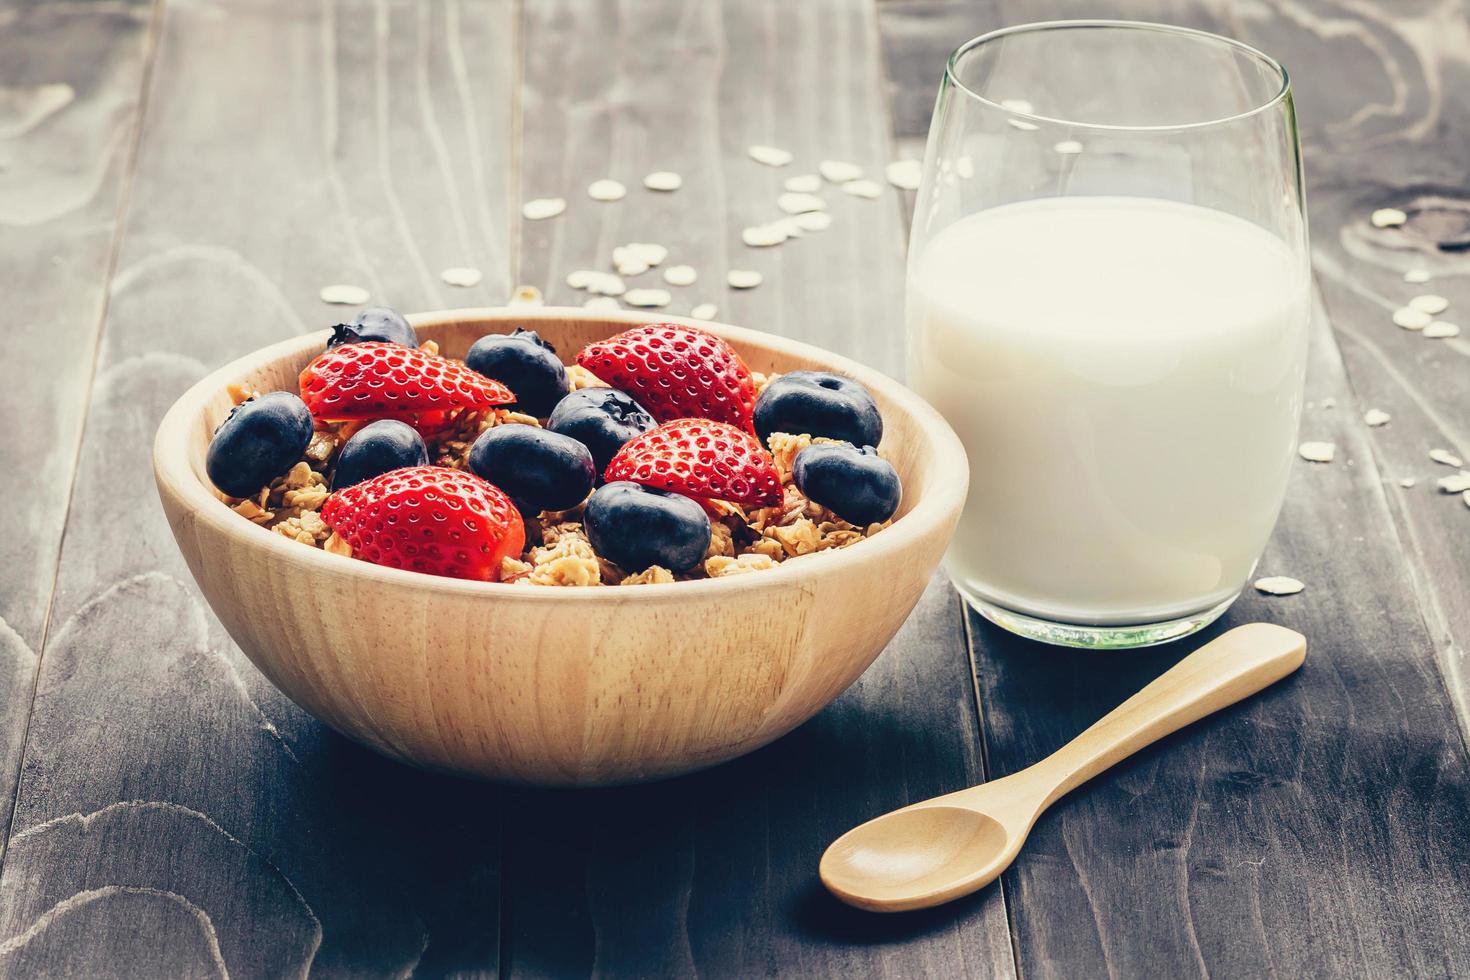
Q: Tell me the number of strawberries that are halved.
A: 4